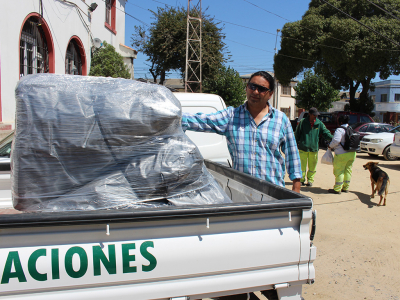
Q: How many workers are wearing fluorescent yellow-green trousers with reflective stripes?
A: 2